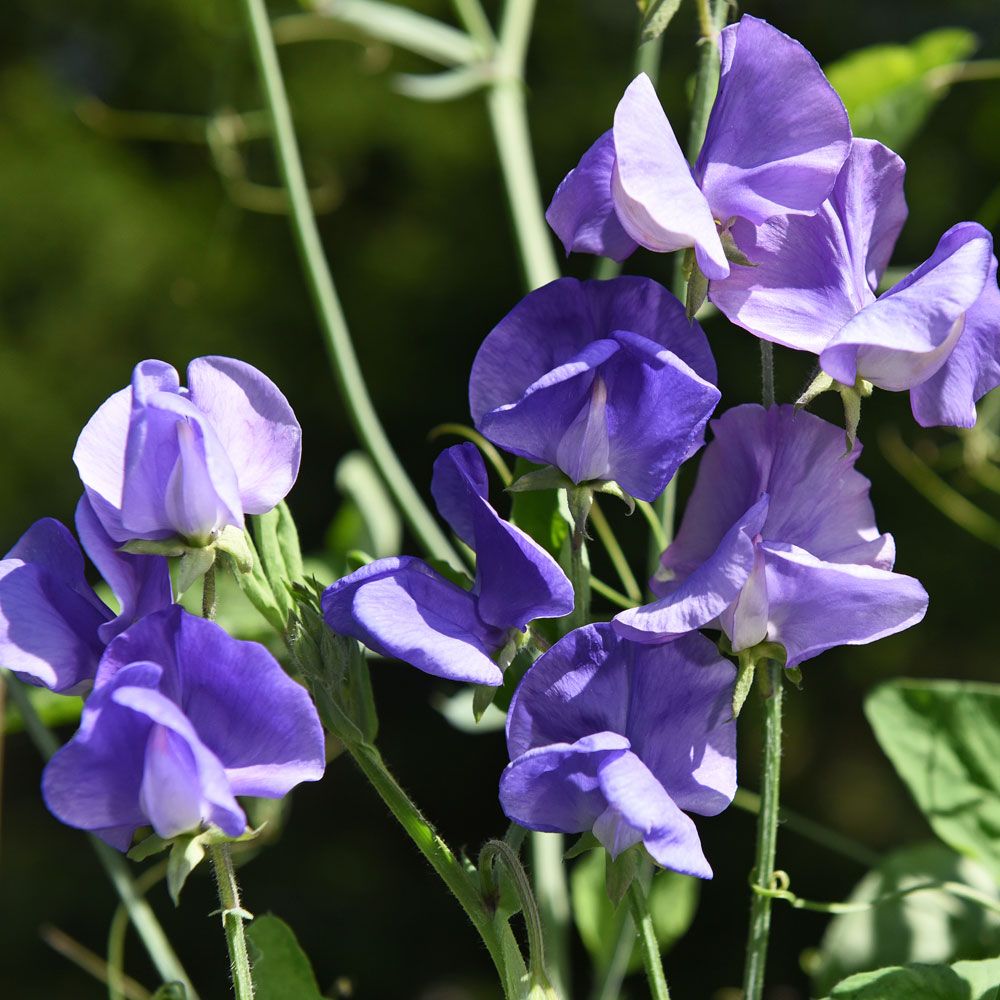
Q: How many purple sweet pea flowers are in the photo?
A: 9